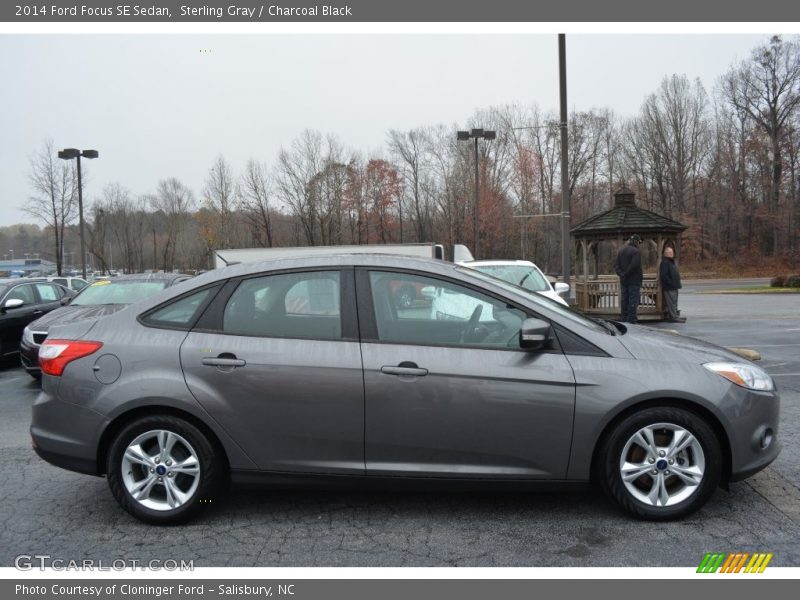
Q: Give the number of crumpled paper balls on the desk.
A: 0